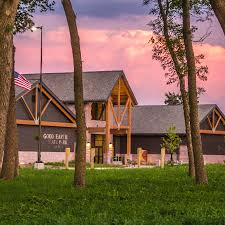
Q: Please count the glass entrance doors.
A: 2